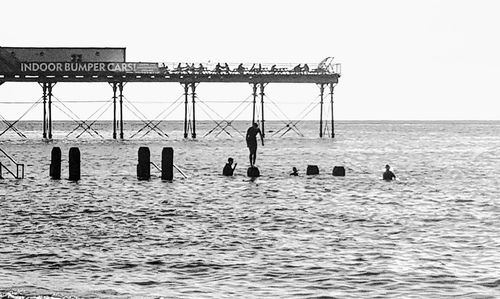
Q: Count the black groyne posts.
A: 7